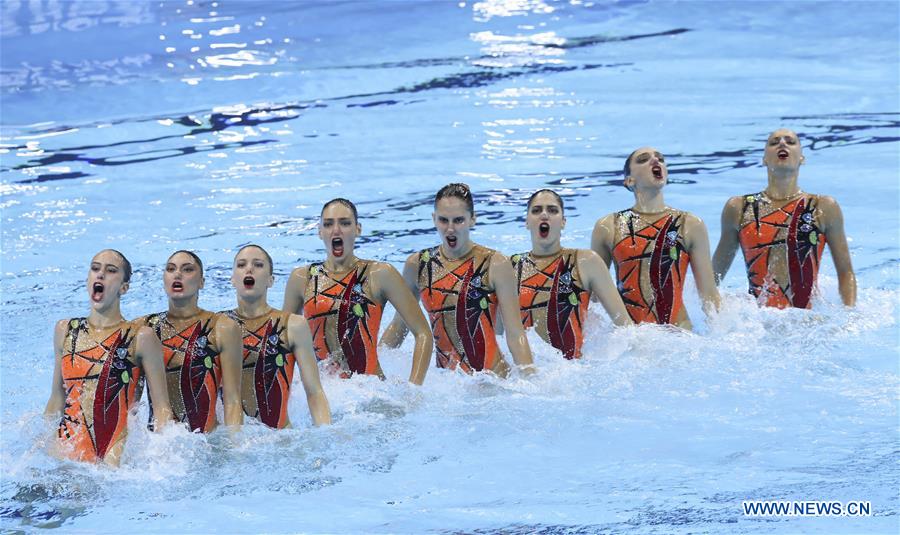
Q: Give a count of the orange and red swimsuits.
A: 8